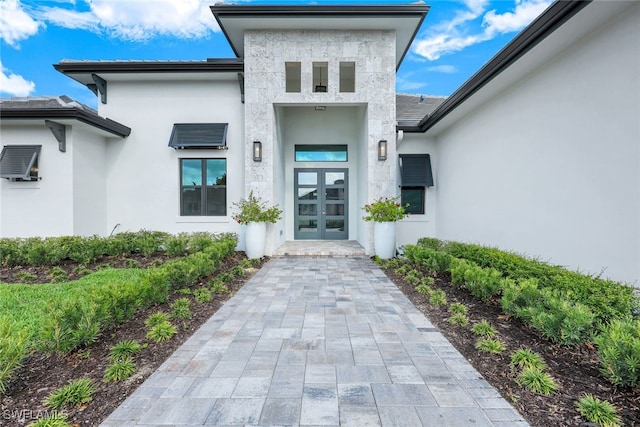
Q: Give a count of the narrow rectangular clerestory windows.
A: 3